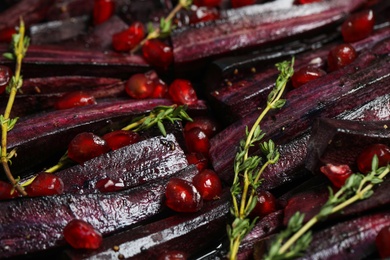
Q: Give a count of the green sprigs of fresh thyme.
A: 5